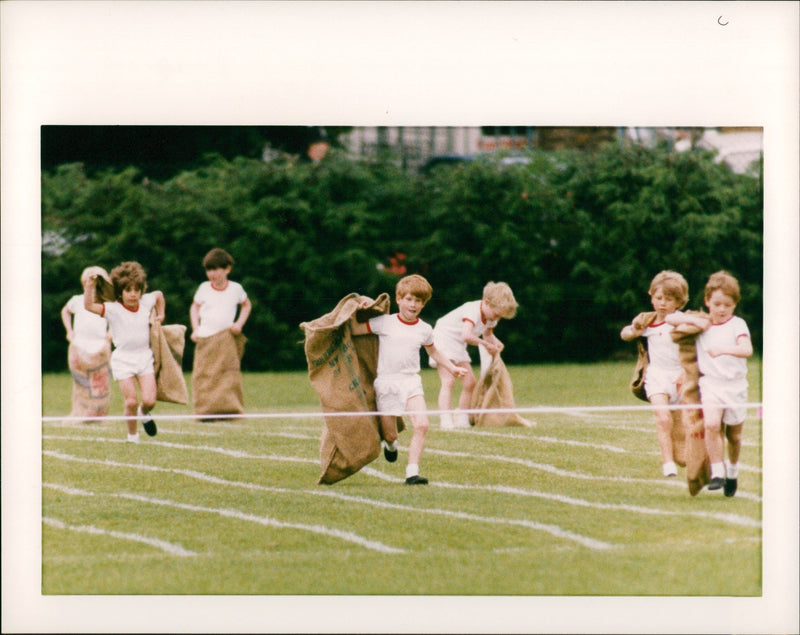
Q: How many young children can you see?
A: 7